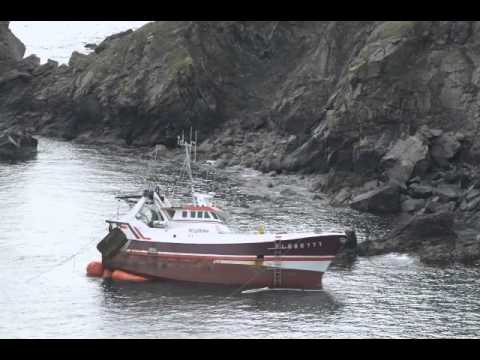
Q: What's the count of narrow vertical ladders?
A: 1